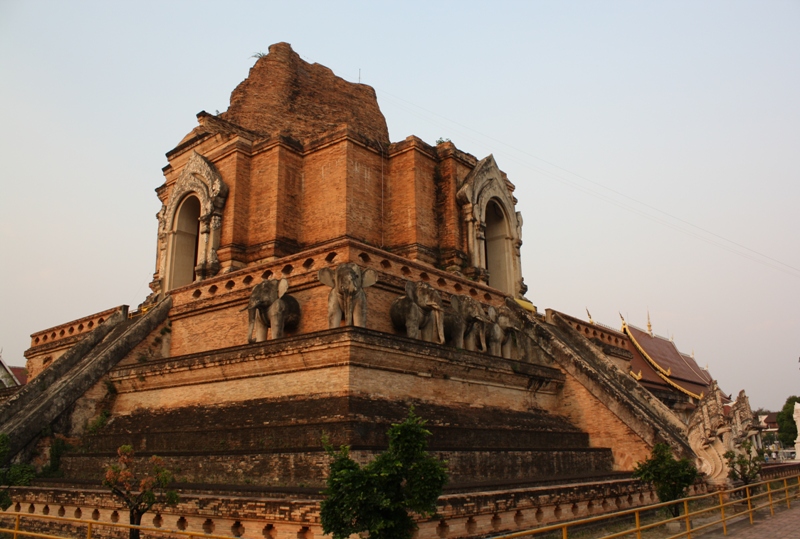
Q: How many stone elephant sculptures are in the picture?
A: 5